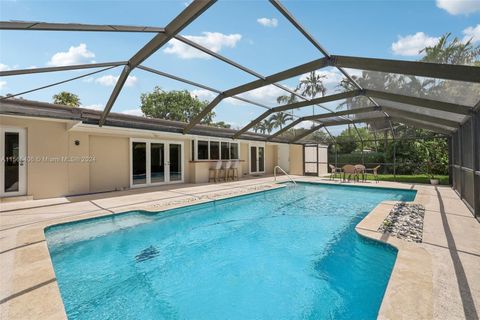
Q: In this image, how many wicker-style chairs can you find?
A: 4